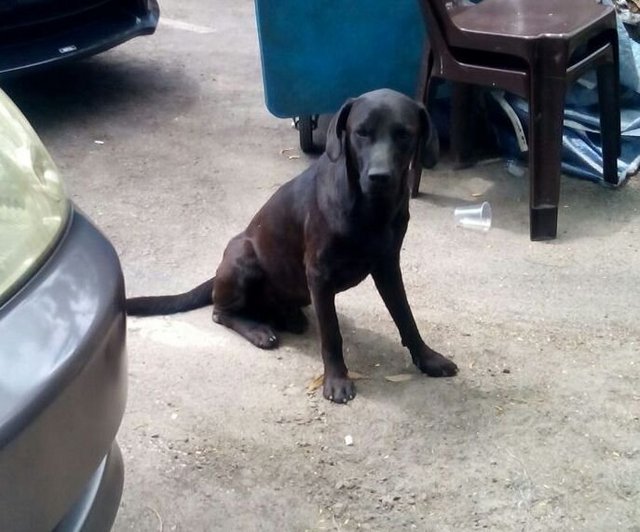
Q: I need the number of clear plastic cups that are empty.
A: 1